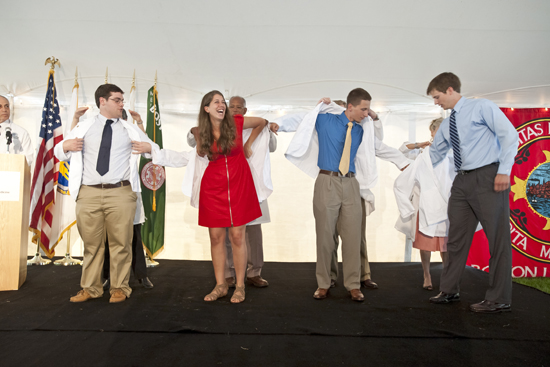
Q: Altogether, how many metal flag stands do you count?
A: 3